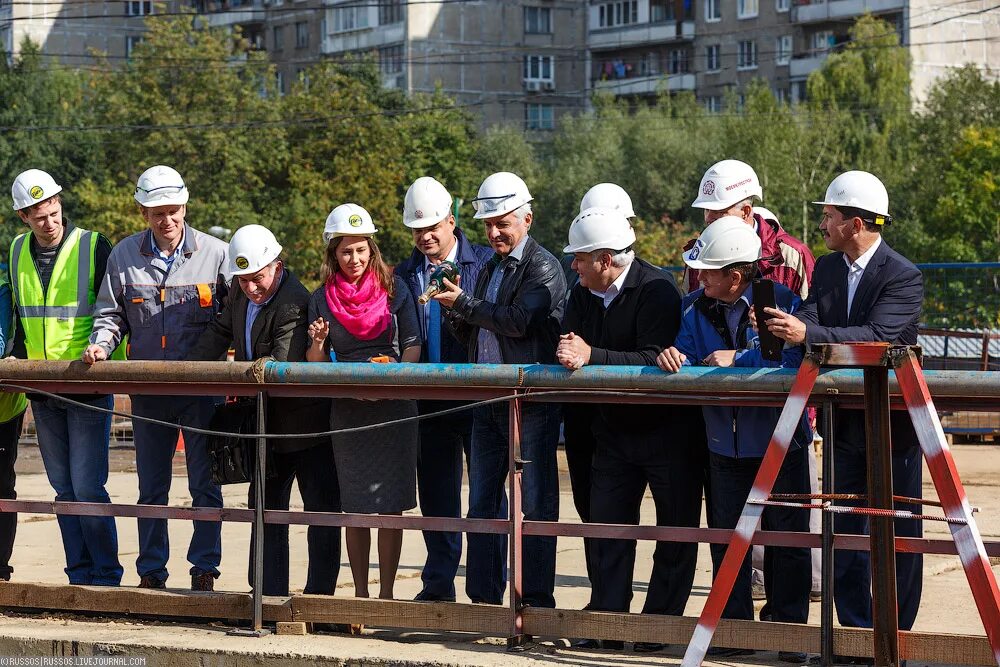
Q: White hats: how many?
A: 12